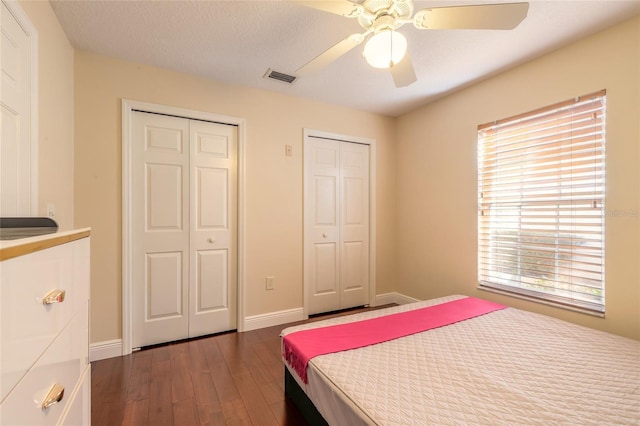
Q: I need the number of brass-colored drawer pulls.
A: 2